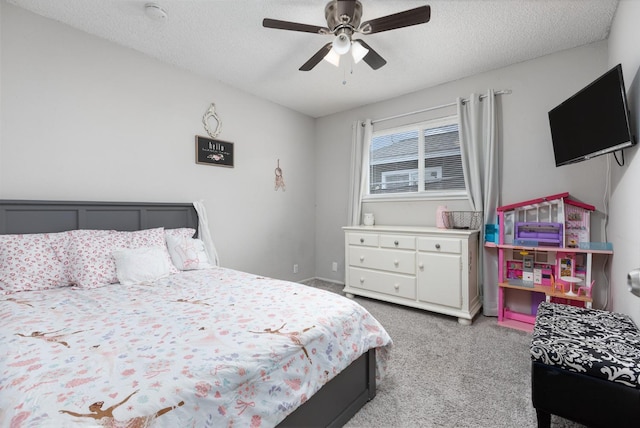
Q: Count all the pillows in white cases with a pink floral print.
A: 3